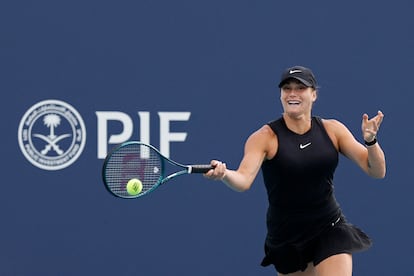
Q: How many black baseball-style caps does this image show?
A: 1